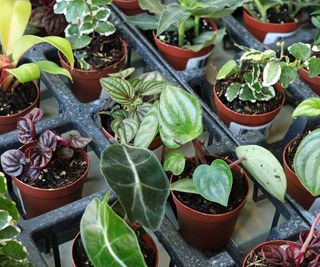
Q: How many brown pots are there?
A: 13